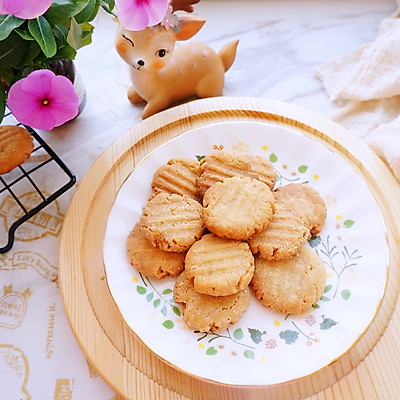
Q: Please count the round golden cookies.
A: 11